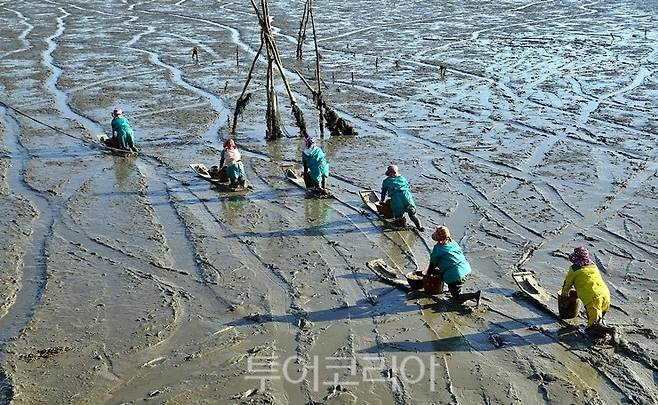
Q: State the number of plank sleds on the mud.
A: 6